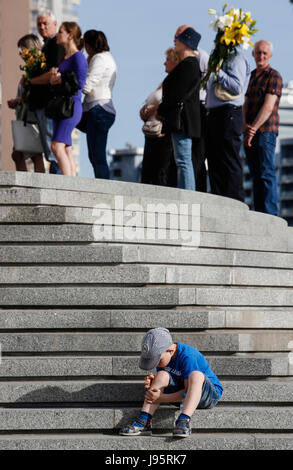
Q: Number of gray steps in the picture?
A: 13